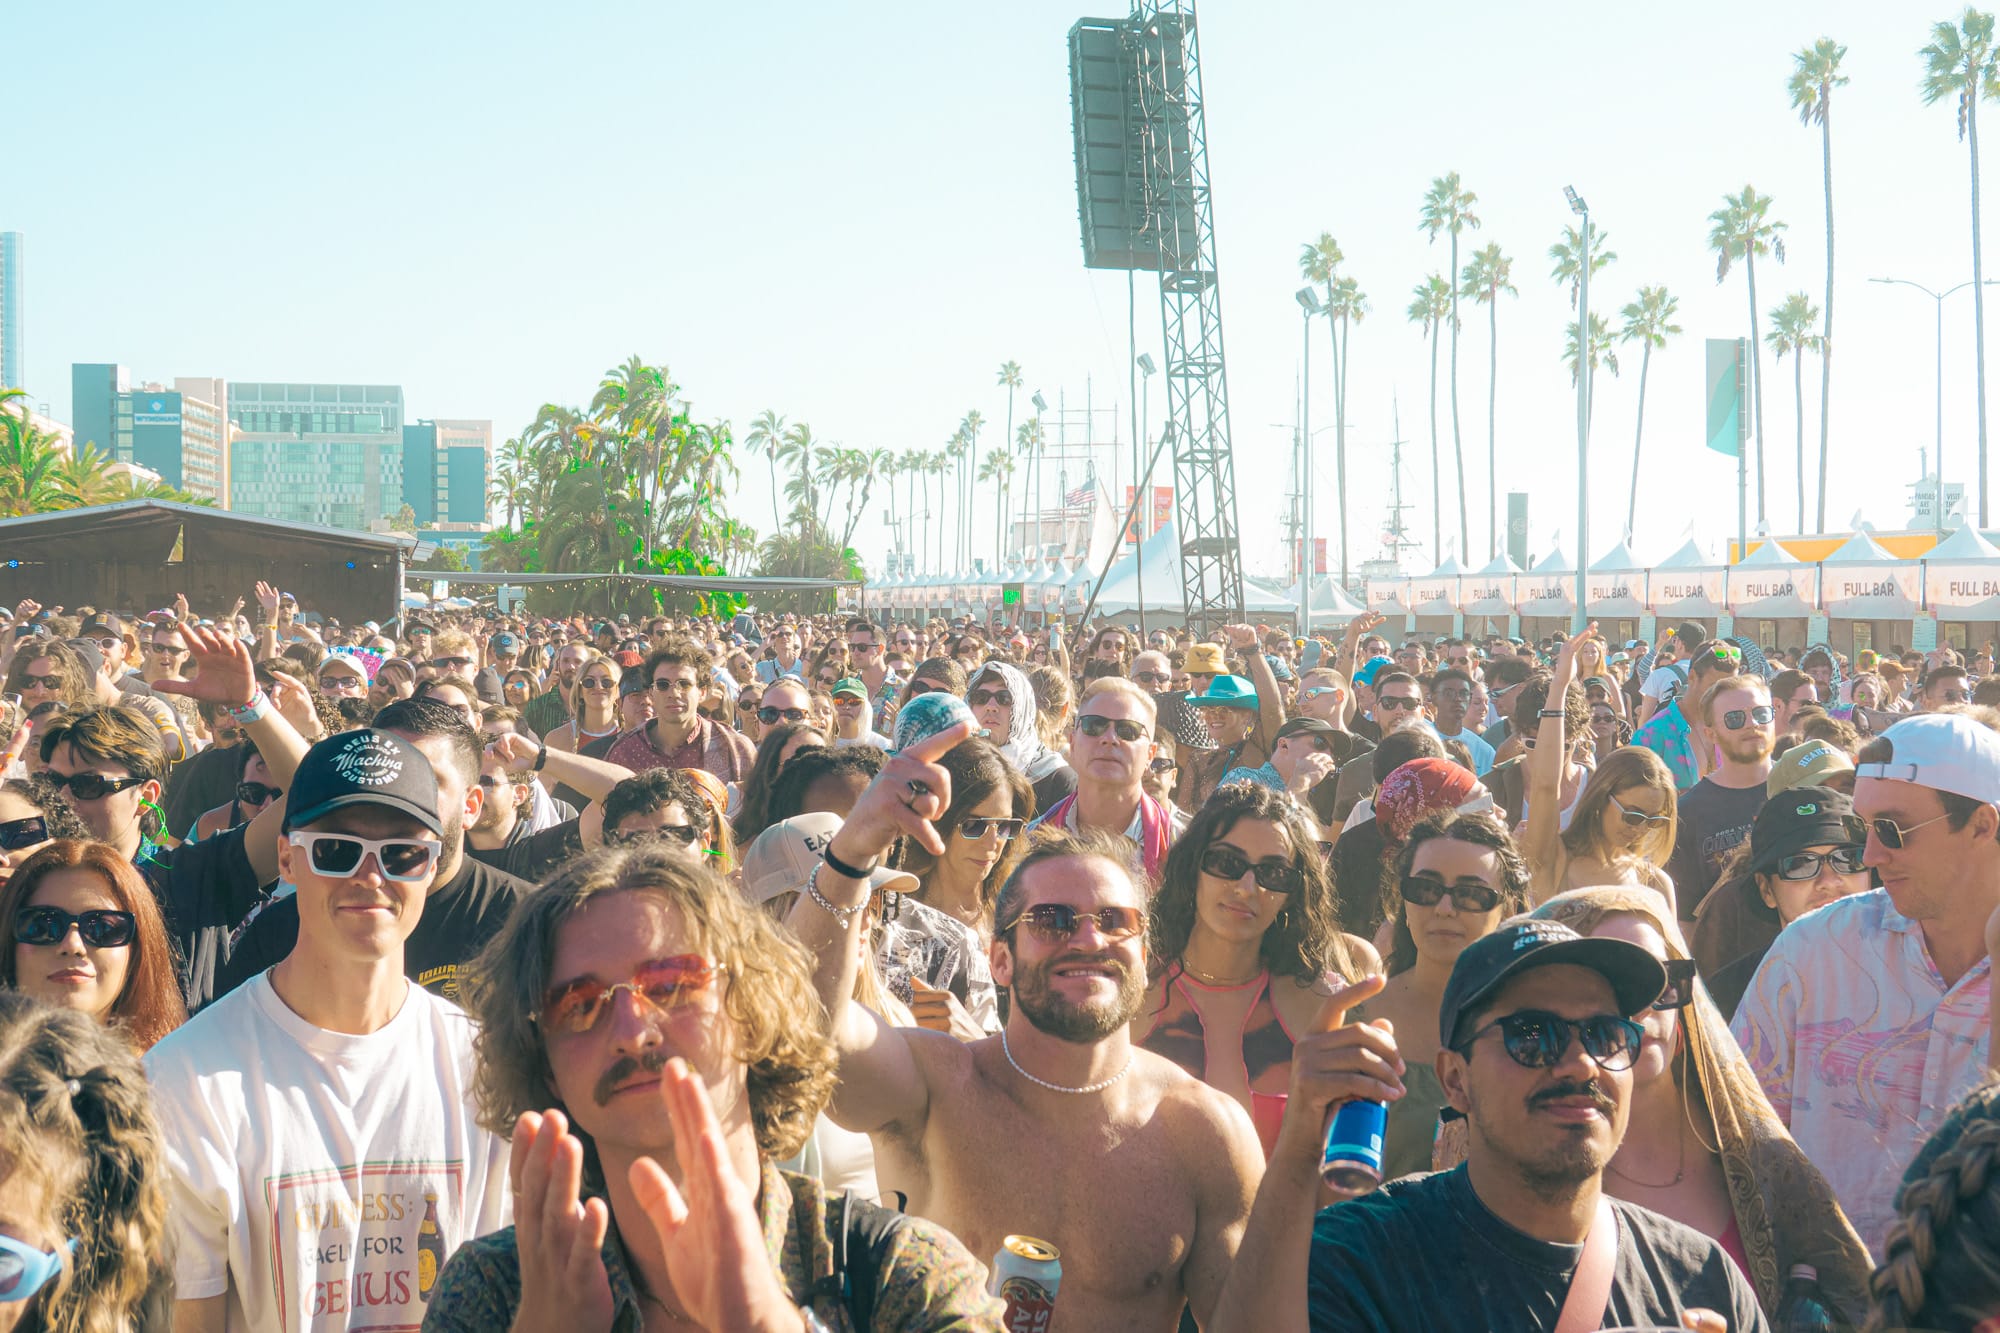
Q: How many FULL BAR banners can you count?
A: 9